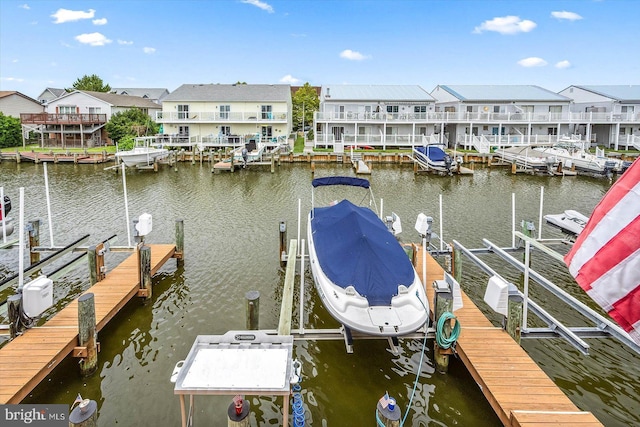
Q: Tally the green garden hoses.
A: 1